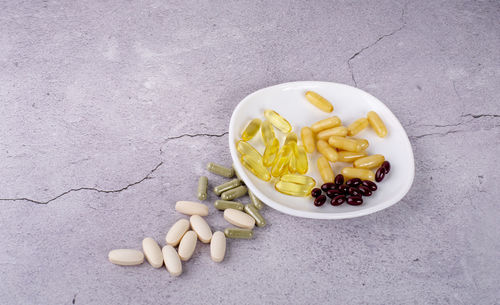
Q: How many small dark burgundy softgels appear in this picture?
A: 14